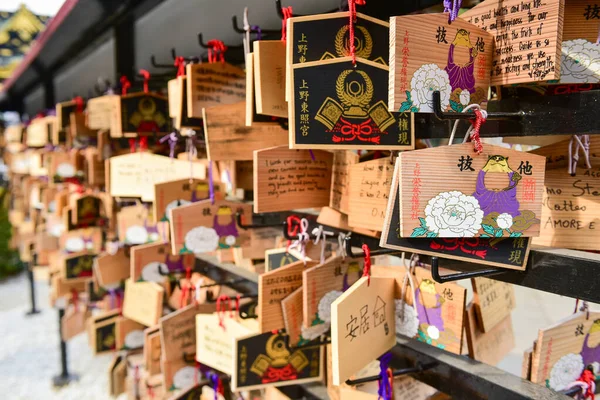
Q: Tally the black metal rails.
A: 3